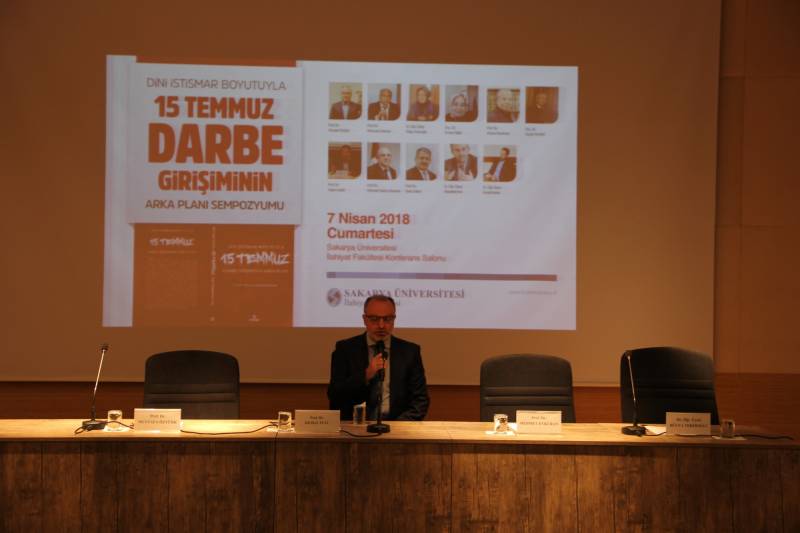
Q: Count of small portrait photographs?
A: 11